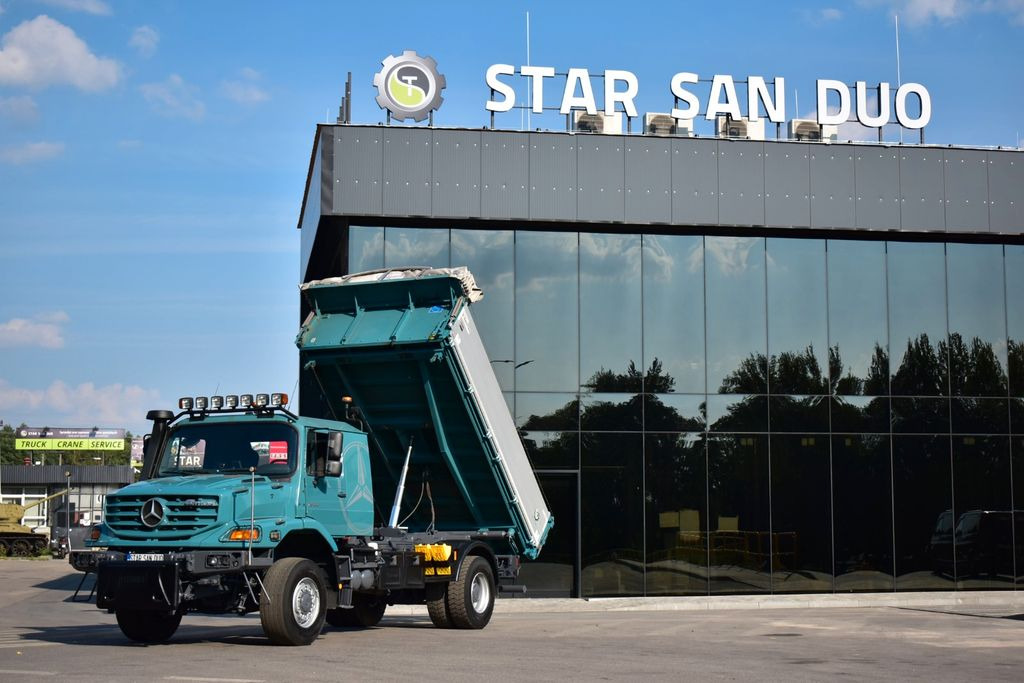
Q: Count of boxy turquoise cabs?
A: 1